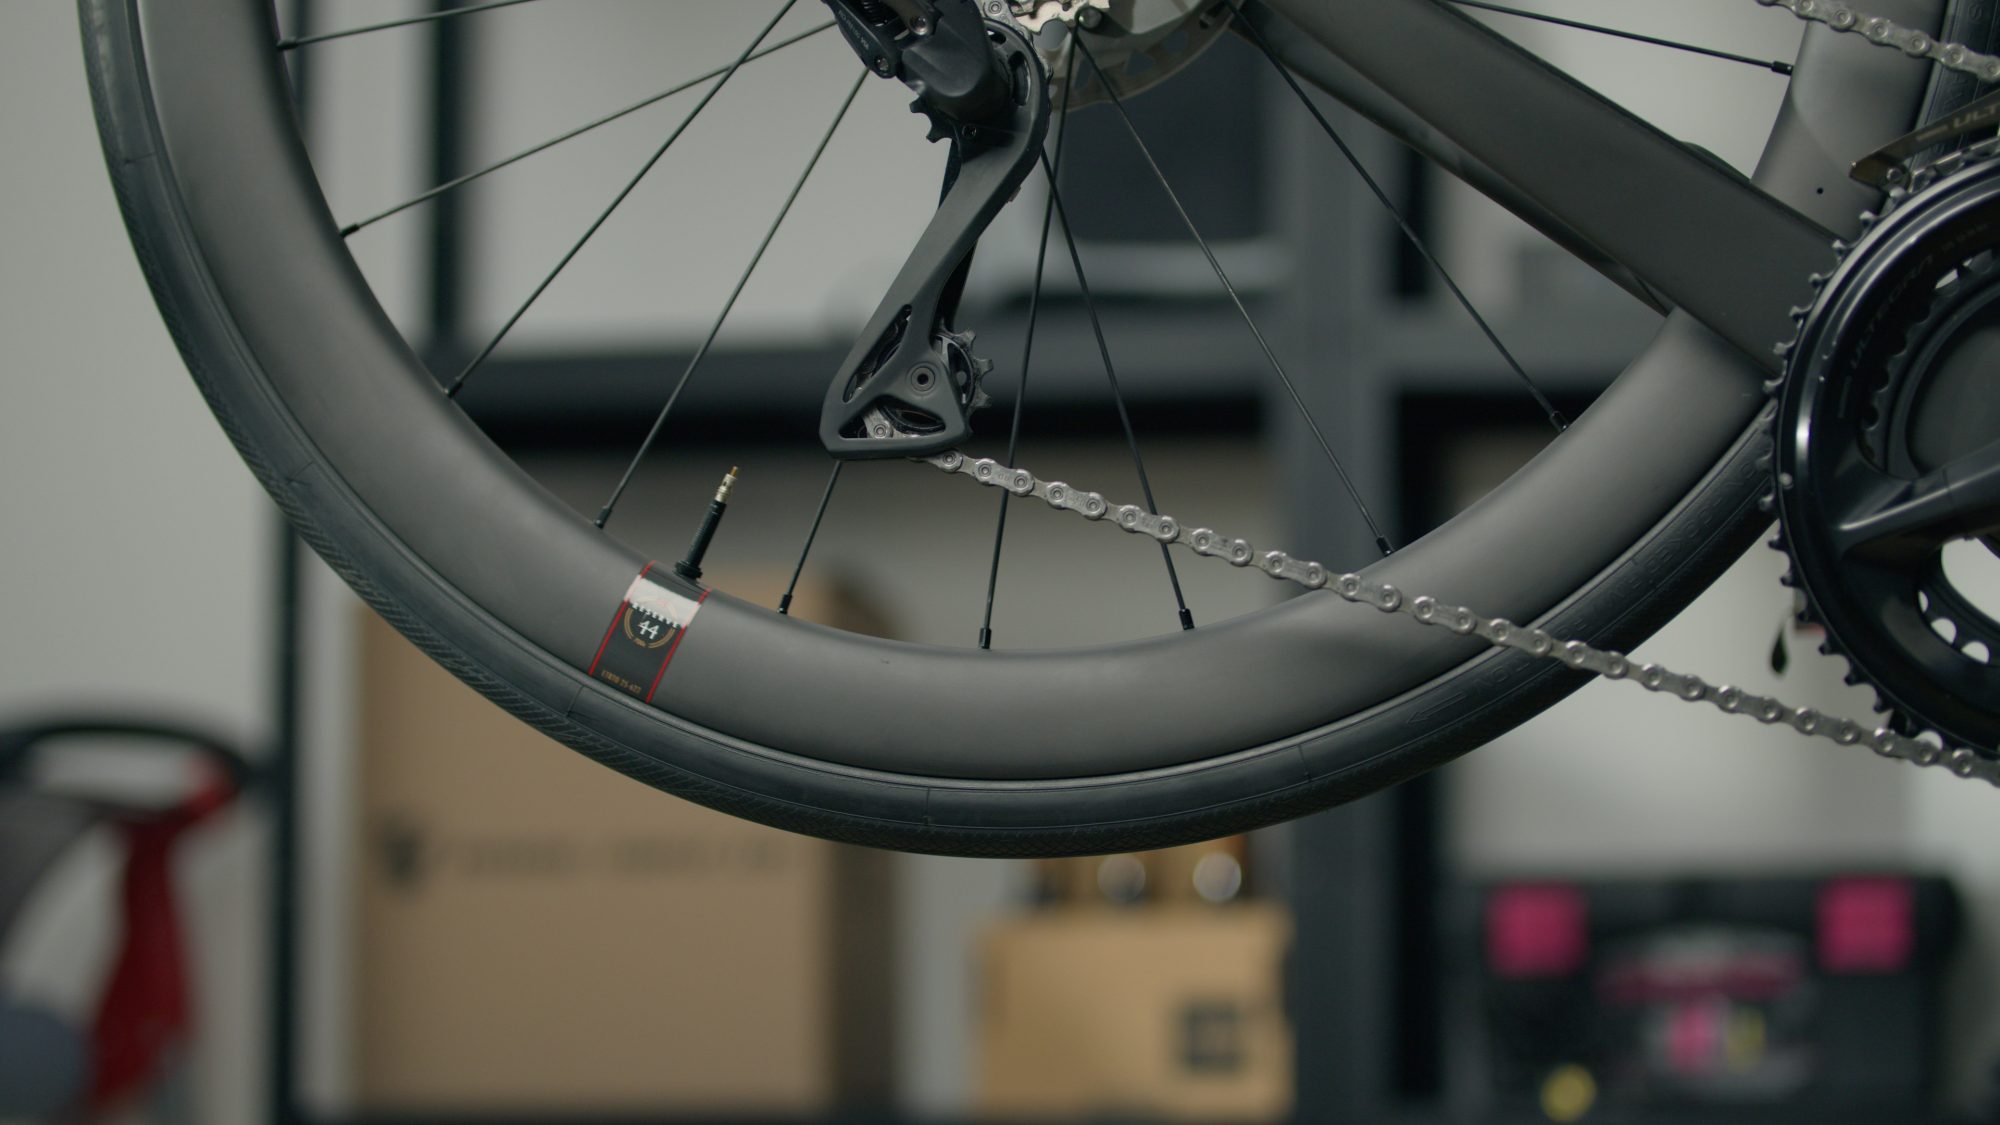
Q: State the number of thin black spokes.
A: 10